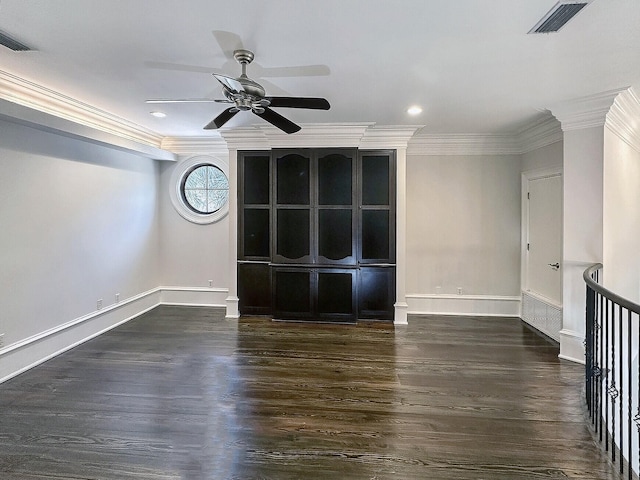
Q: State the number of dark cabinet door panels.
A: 12